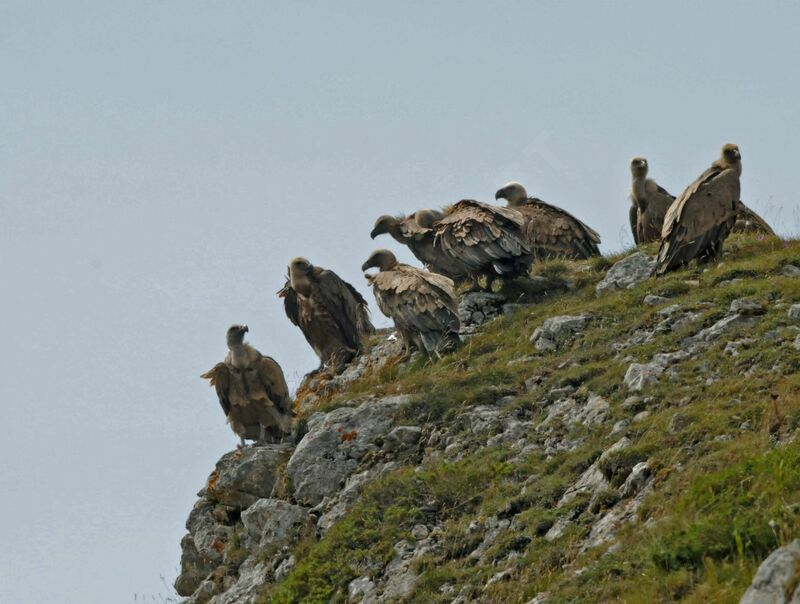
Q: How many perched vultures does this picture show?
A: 8